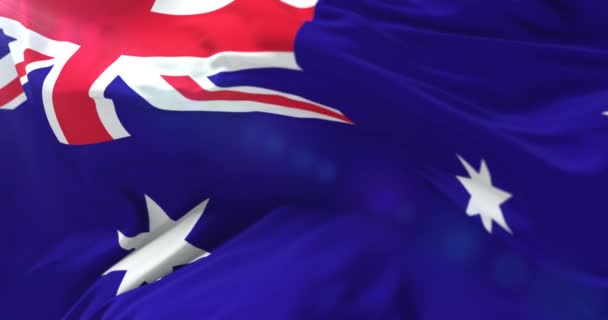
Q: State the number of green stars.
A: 0